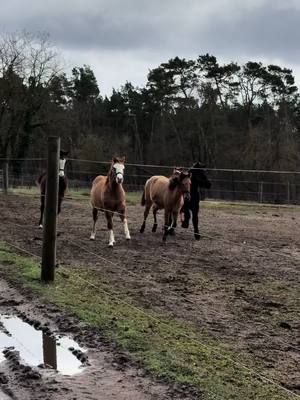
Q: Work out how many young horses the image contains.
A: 4